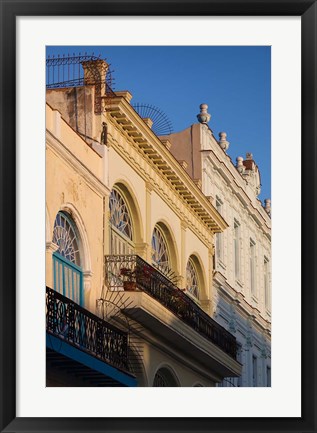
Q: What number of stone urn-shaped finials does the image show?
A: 4